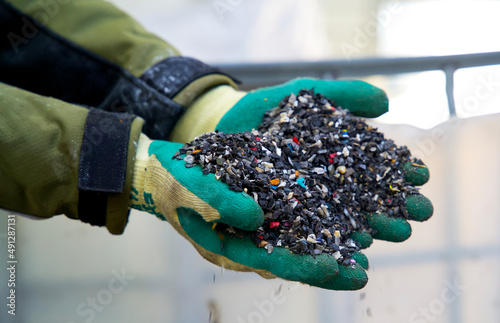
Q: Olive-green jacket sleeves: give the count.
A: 2